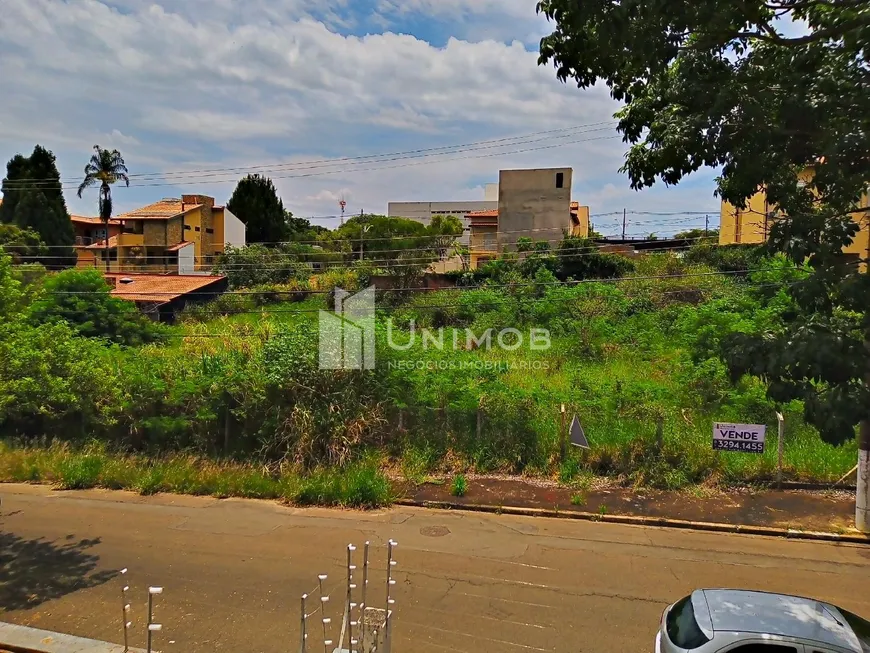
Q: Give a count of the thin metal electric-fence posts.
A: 7